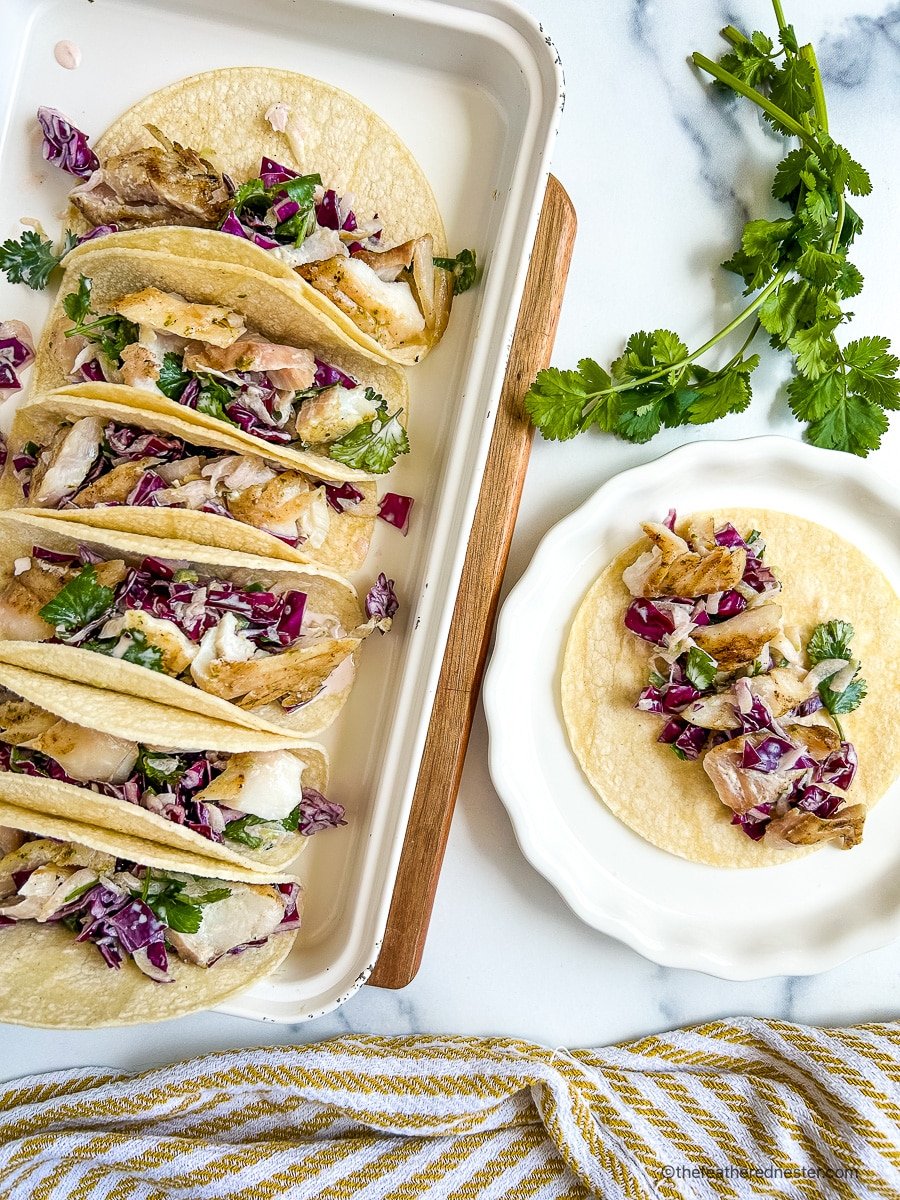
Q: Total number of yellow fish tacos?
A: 7